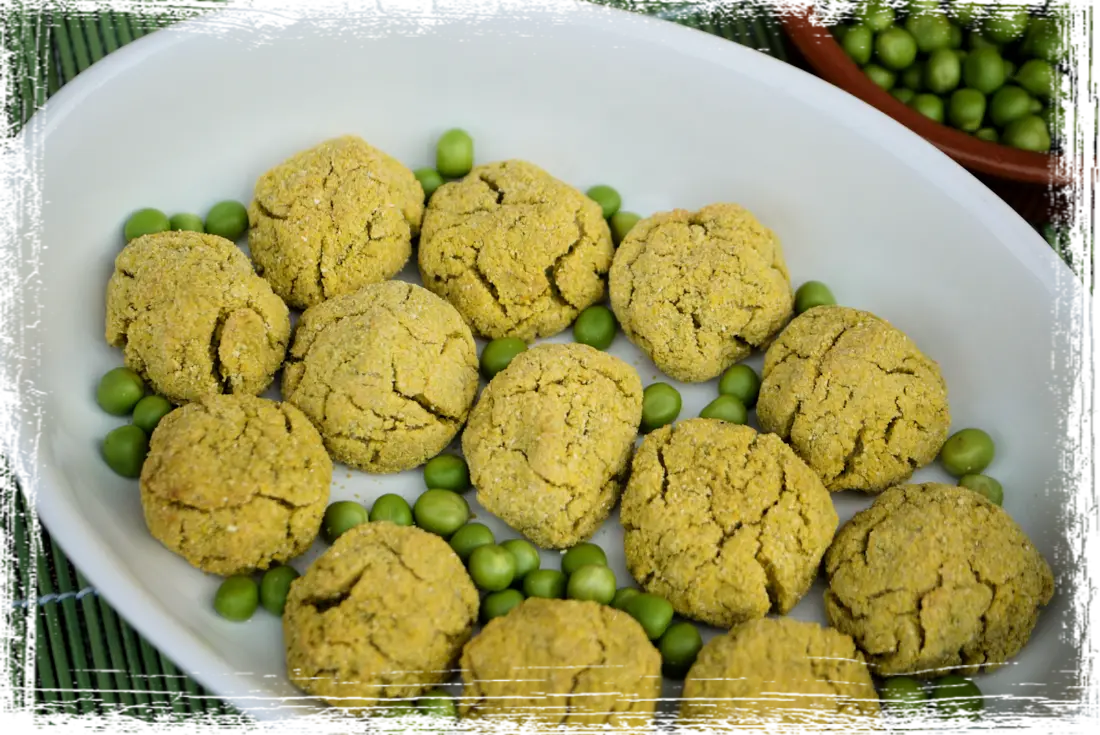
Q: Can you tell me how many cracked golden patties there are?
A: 13